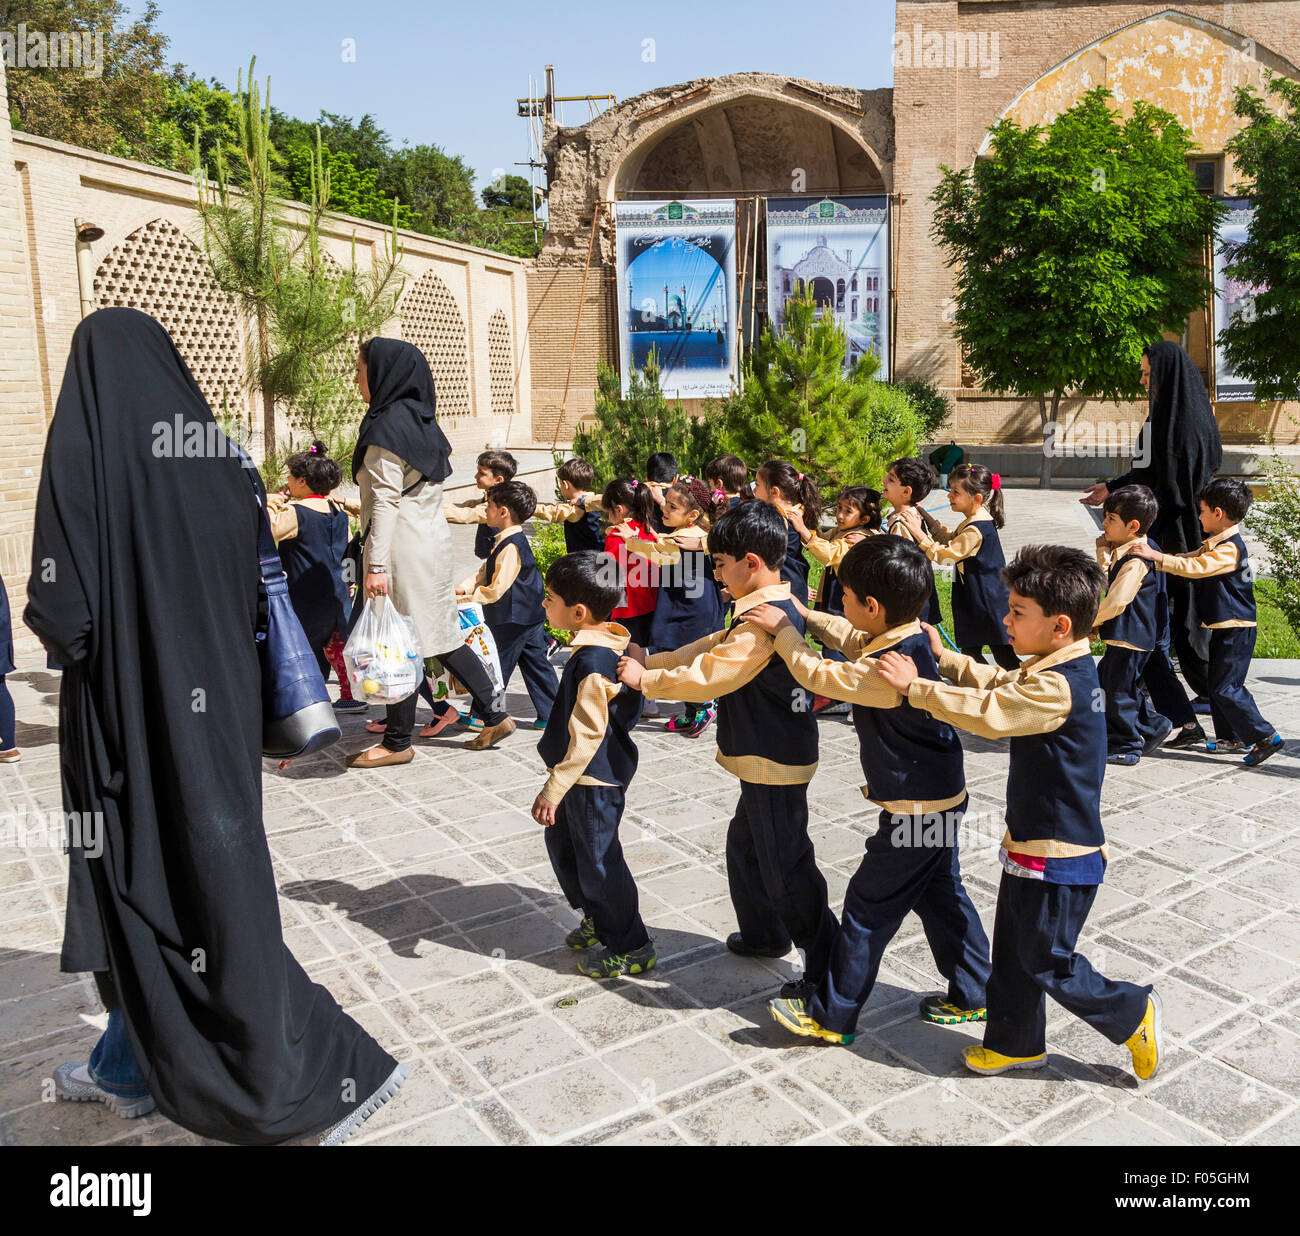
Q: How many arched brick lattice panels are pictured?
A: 4